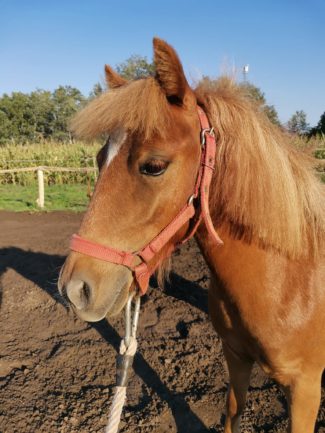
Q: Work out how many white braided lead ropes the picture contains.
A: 1